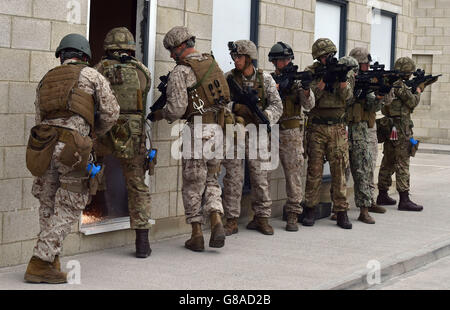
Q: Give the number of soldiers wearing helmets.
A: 9